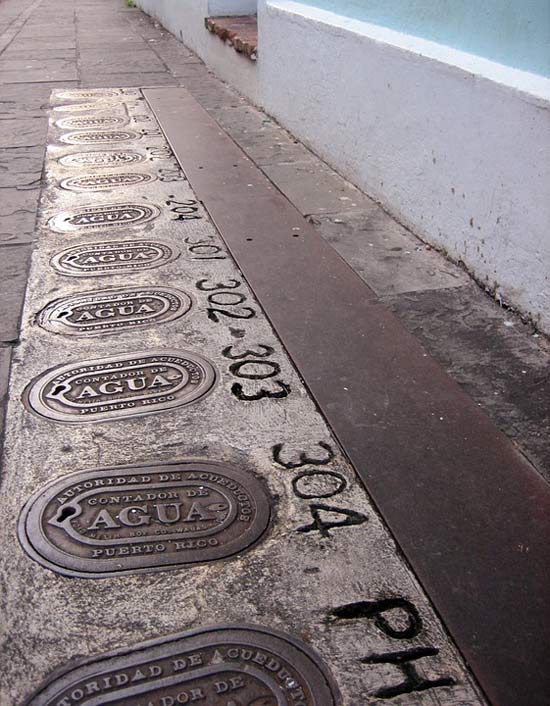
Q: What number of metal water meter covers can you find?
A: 12